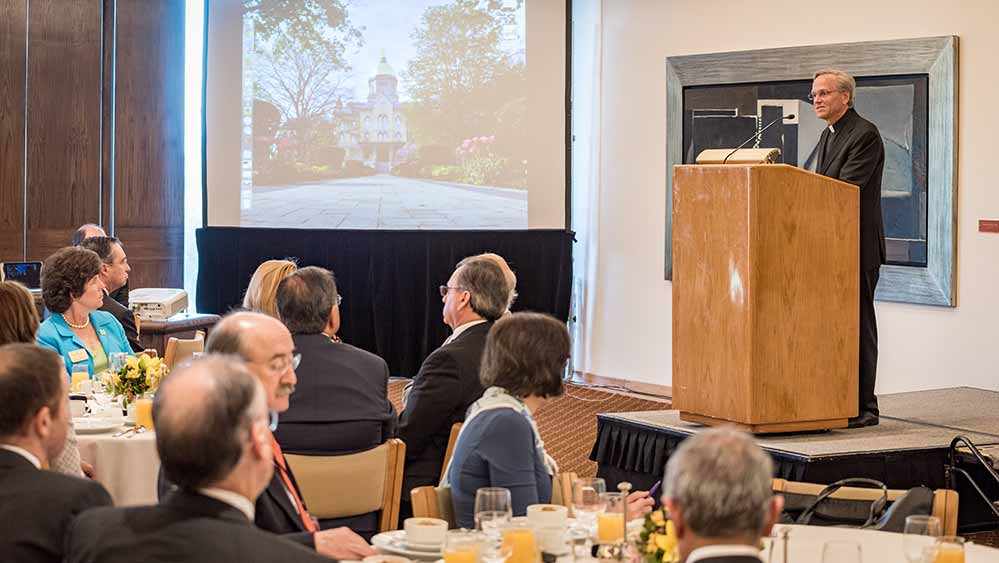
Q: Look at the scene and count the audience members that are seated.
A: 13